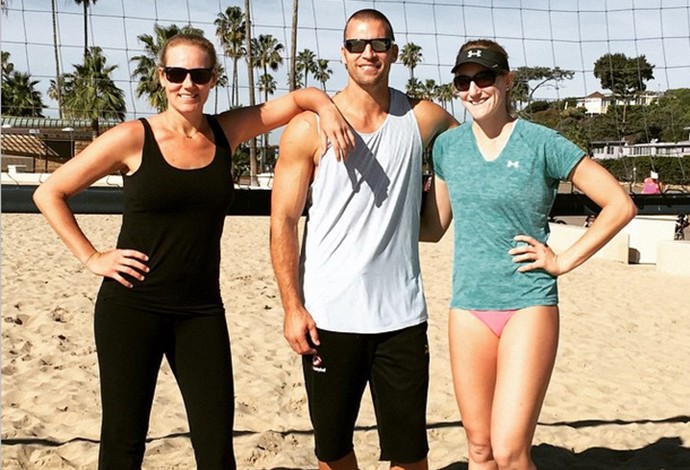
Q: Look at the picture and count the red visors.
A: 0